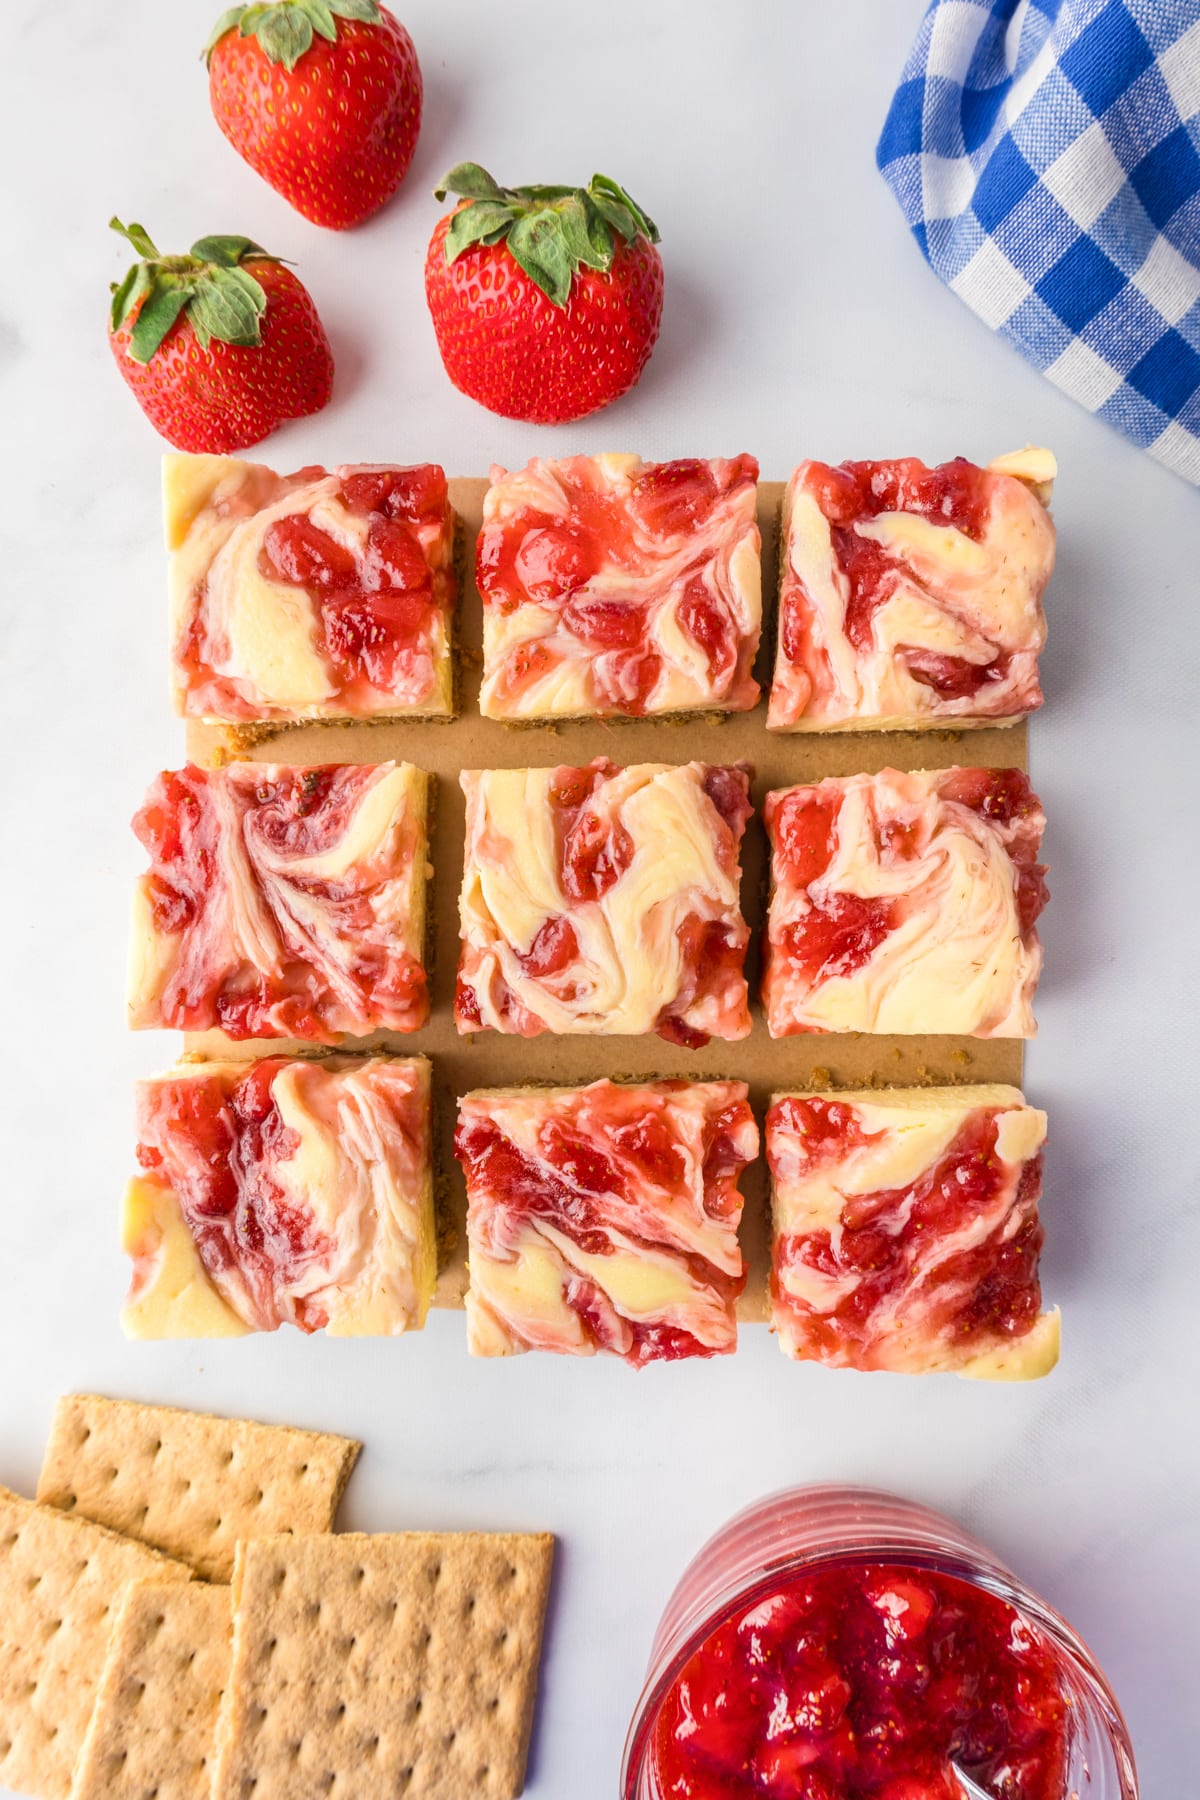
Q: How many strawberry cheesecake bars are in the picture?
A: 9